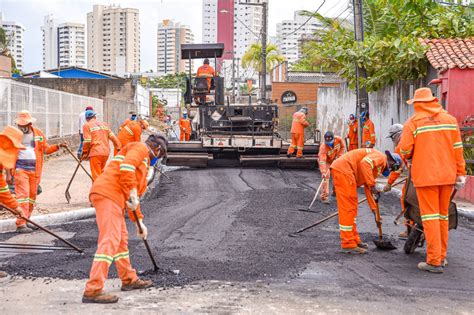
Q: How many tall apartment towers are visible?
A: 6